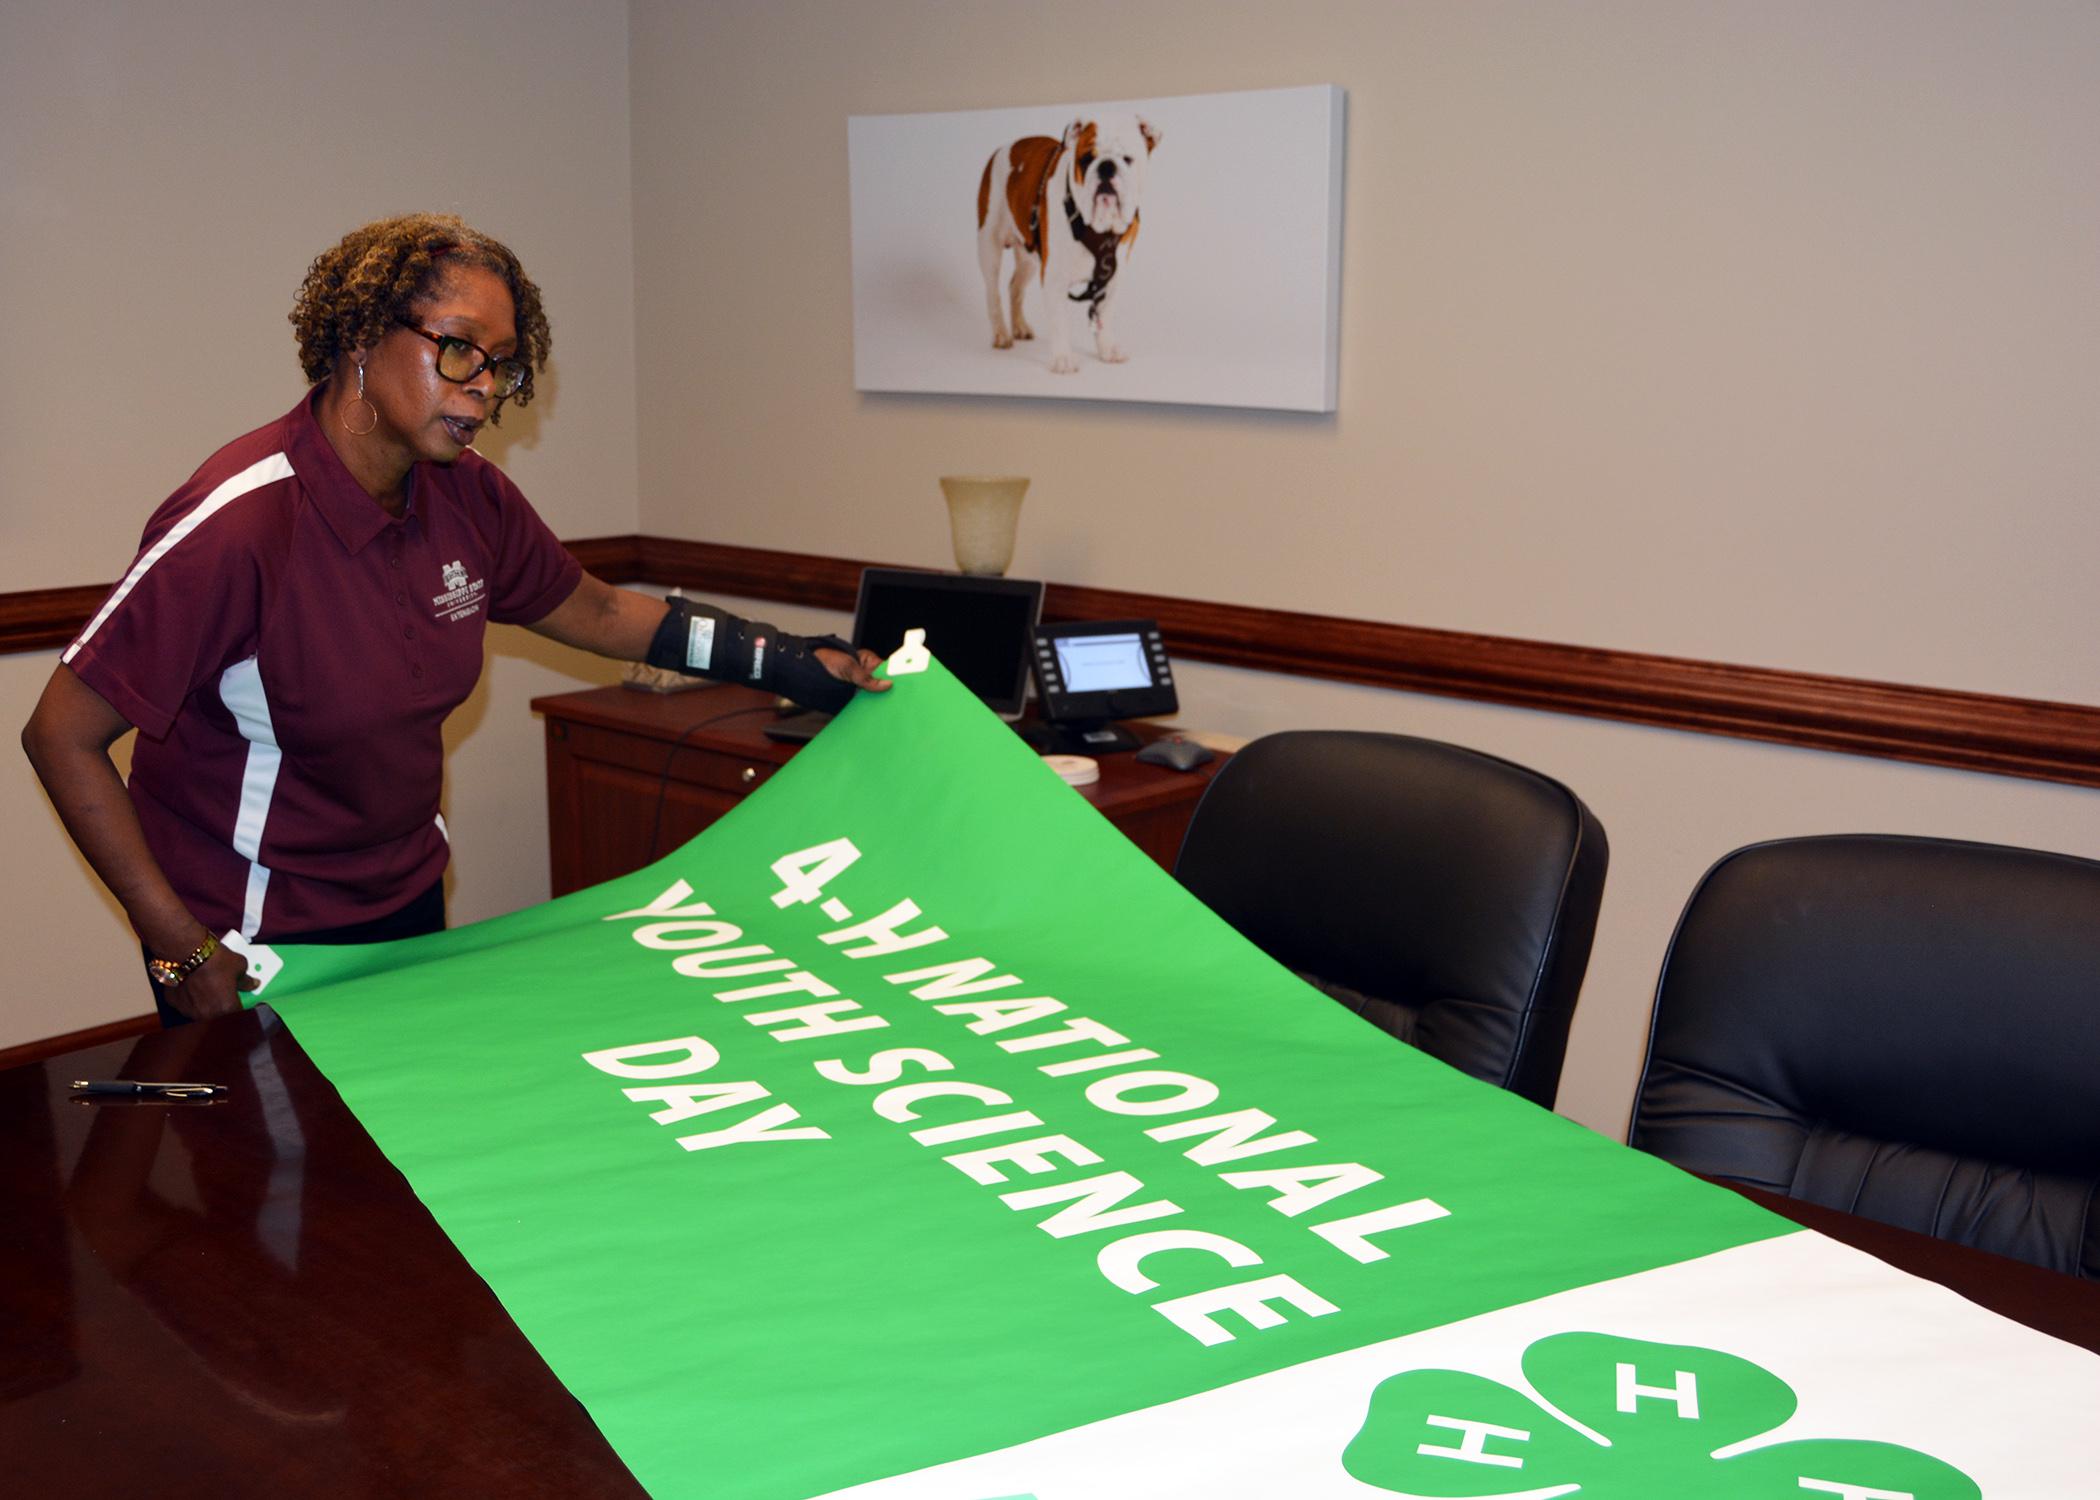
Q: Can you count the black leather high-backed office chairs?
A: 2